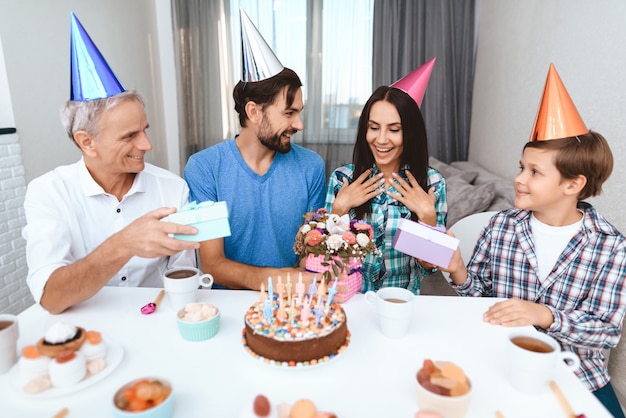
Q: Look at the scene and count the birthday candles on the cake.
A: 13